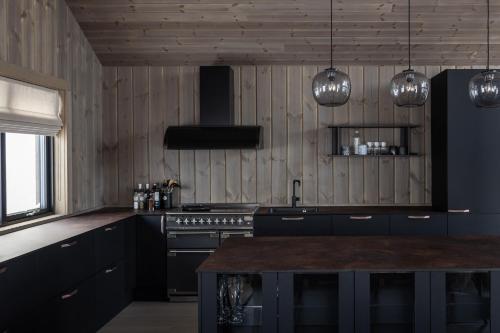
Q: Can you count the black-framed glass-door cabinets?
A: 4